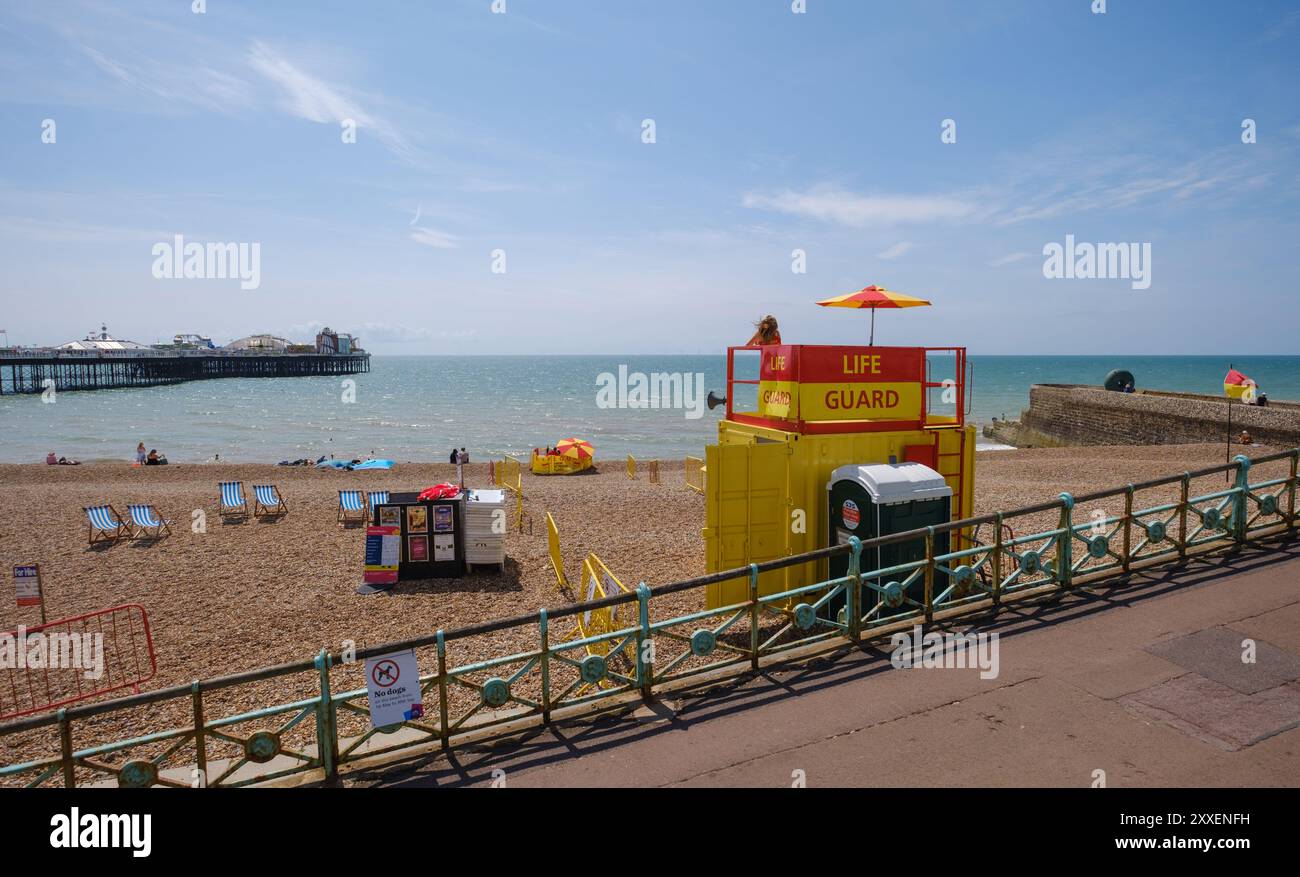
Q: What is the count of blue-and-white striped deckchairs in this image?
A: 6